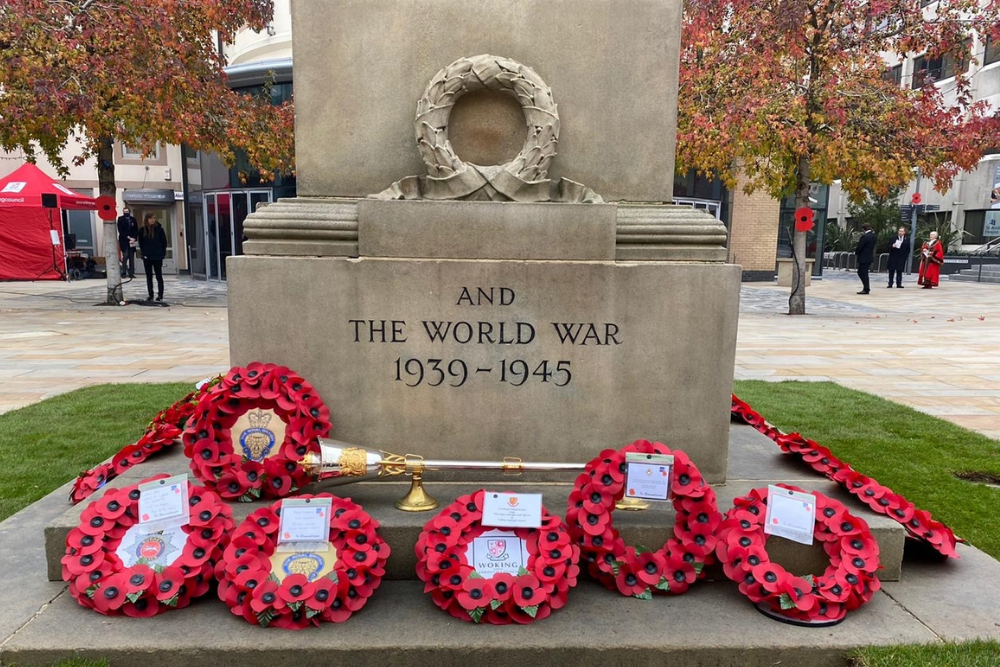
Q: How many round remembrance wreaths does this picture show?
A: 6